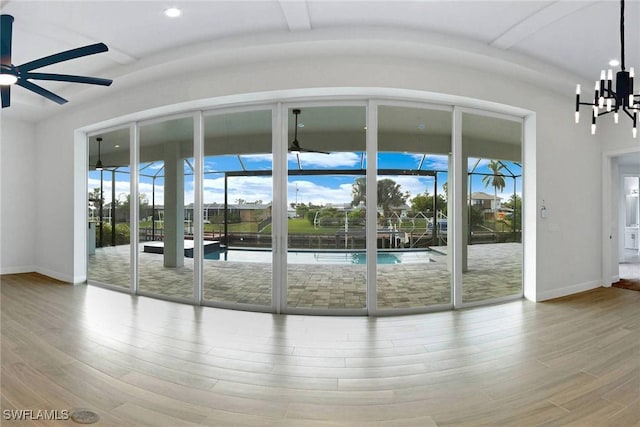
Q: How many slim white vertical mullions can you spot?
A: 5